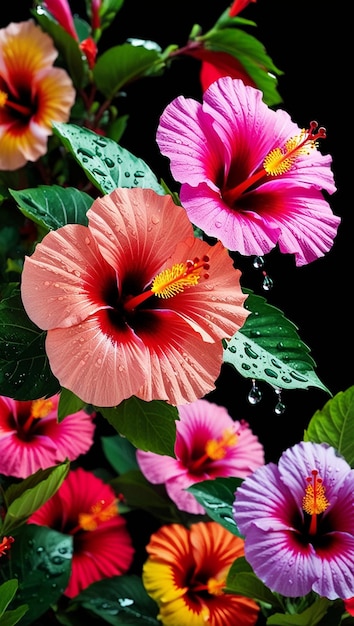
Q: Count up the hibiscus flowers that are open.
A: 8